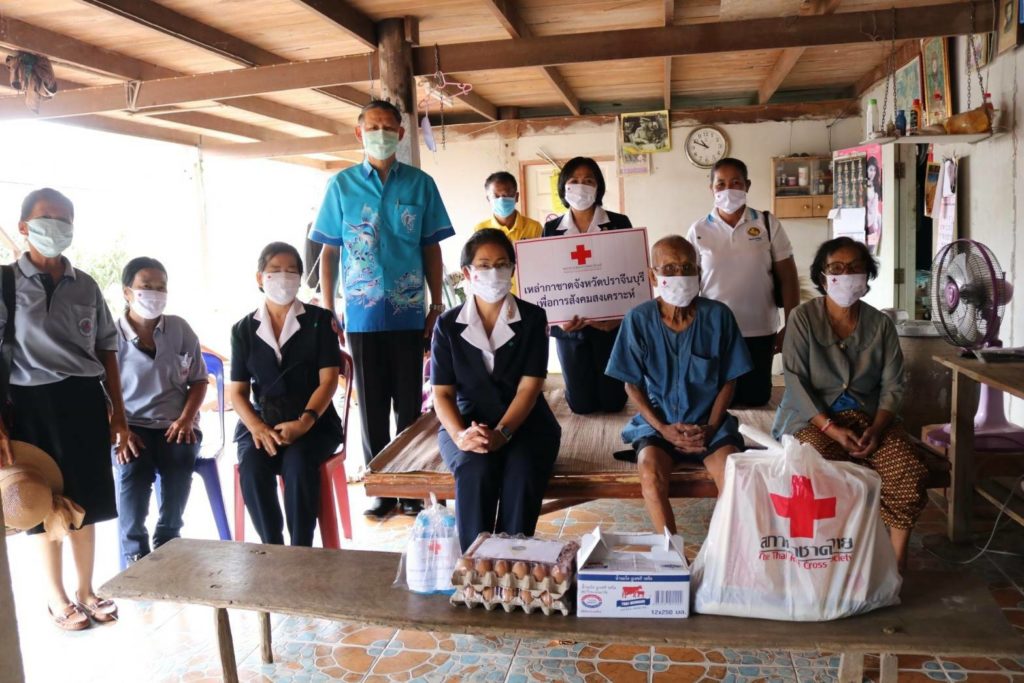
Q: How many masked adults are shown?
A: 10